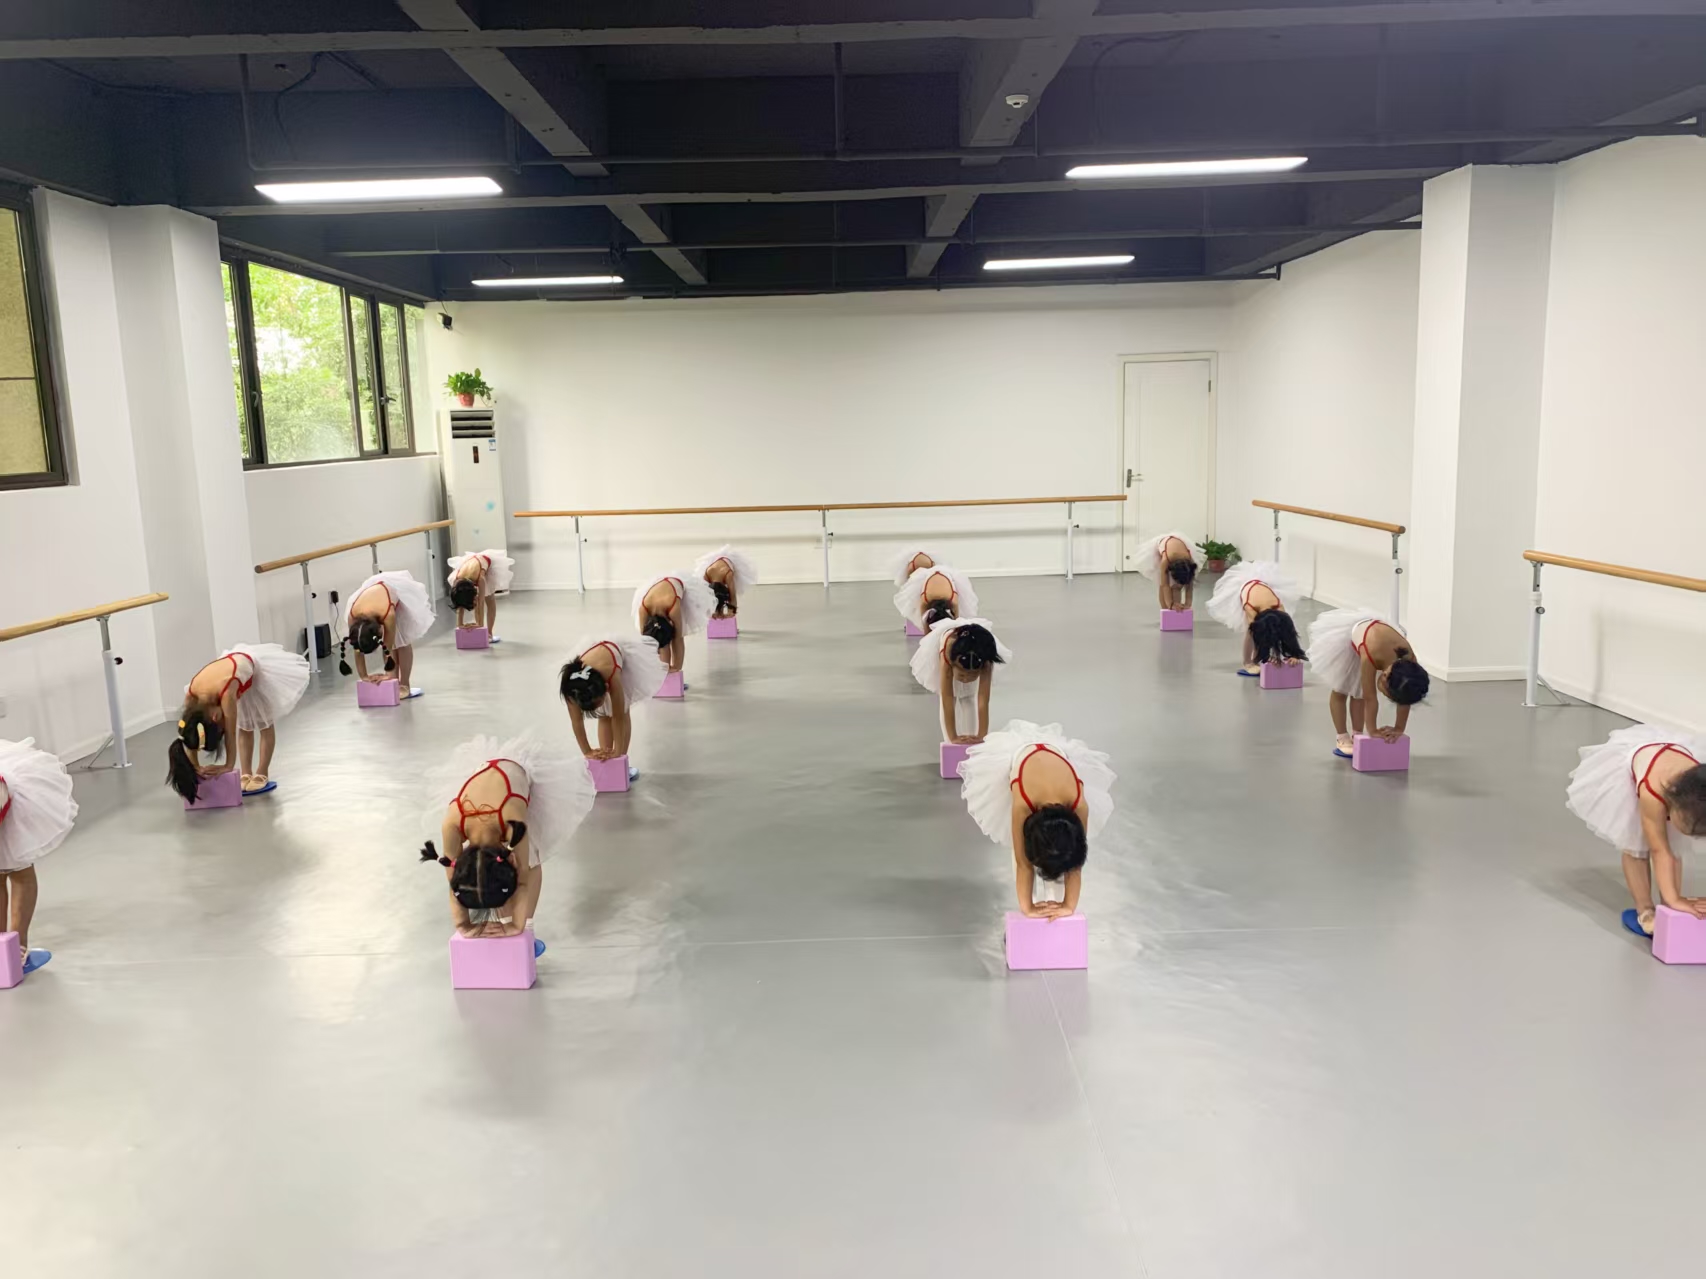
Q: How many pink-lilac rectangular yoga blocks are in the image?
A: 15